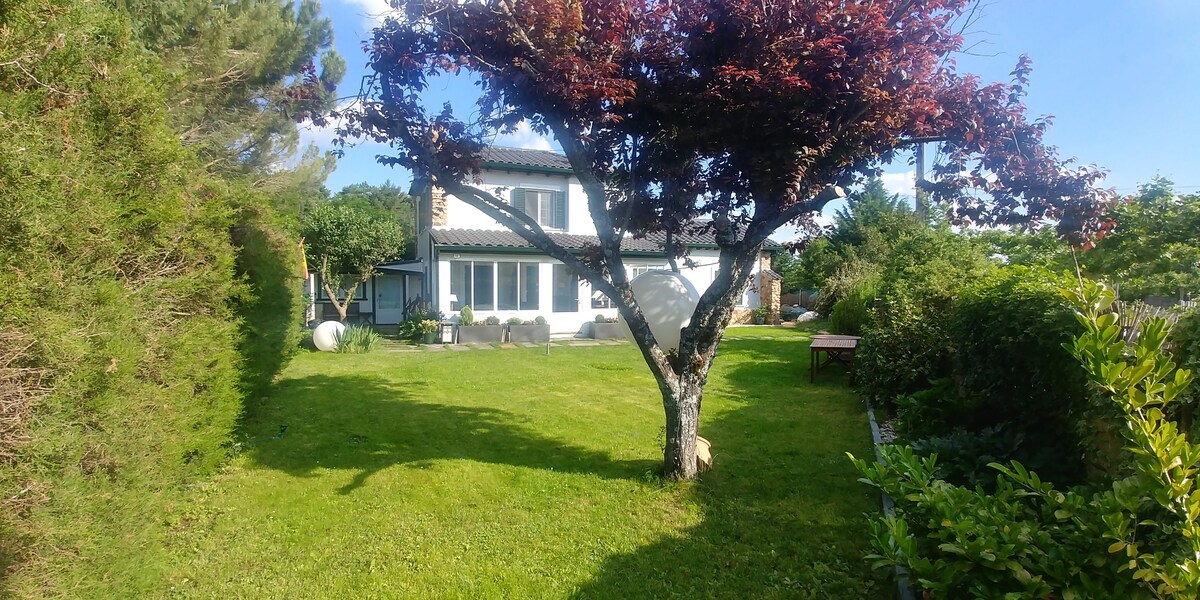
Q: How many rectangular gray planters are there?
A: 3